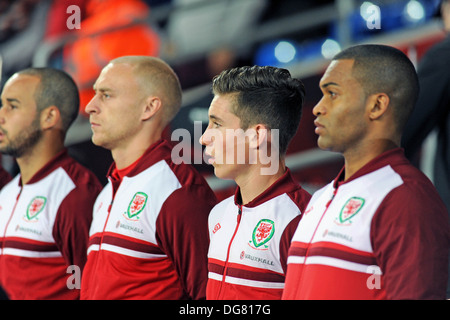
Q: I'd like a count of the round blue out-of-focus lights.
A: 4